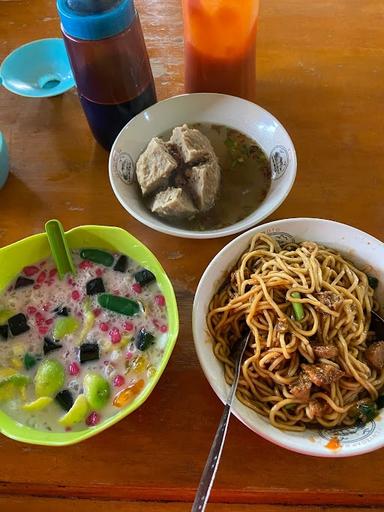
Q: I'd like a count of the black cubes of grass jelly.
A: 11